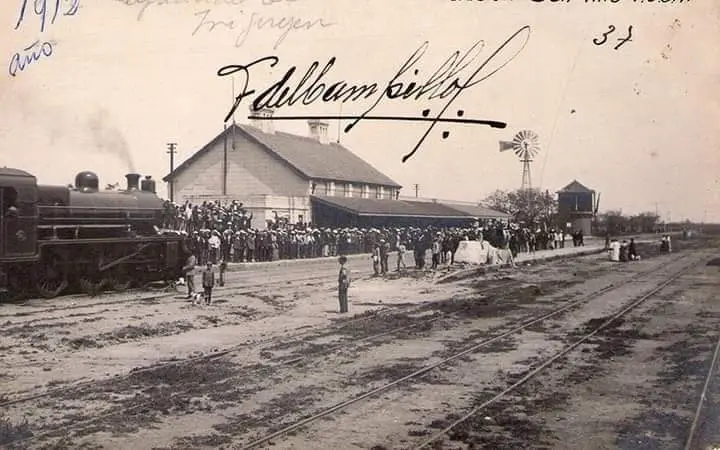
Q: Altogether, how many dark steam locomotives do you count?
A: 1